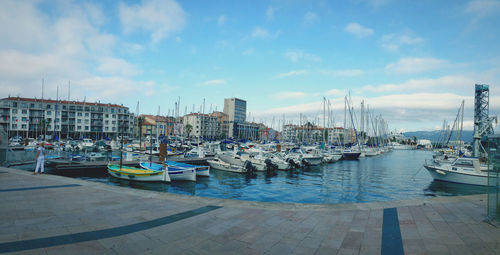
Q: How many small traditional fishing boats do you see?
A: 3